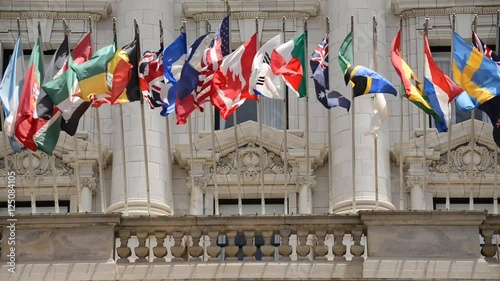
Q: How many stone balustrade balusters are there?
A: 15